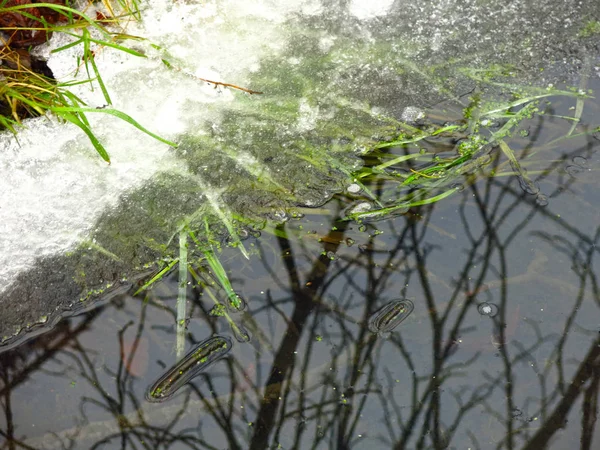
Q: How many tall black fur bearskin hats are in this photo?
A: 0